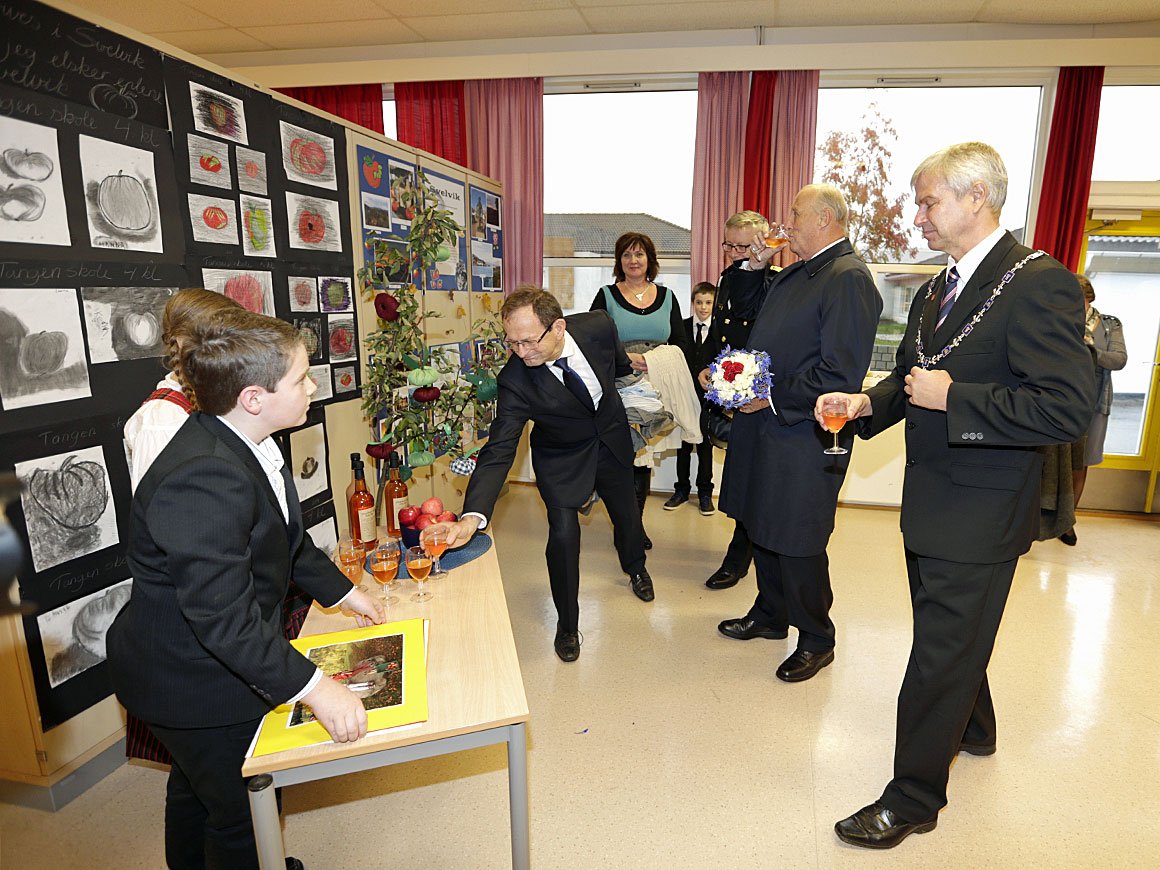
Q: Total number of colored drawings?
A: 14